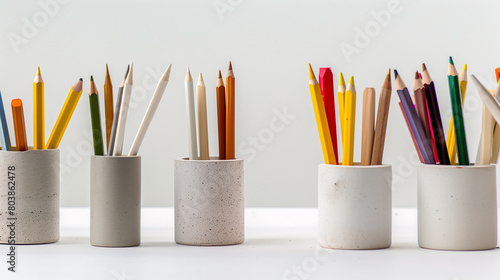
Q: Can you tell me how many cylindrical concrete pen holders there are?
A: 5